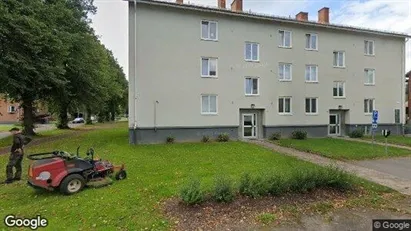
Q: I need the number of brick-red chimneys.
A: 5